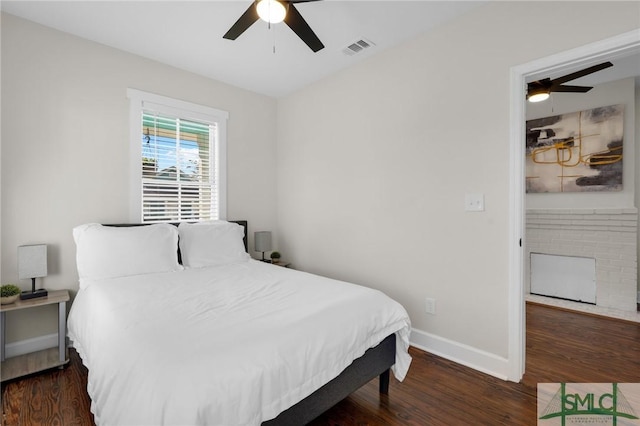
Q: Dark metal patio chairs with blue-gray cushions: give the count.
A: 0